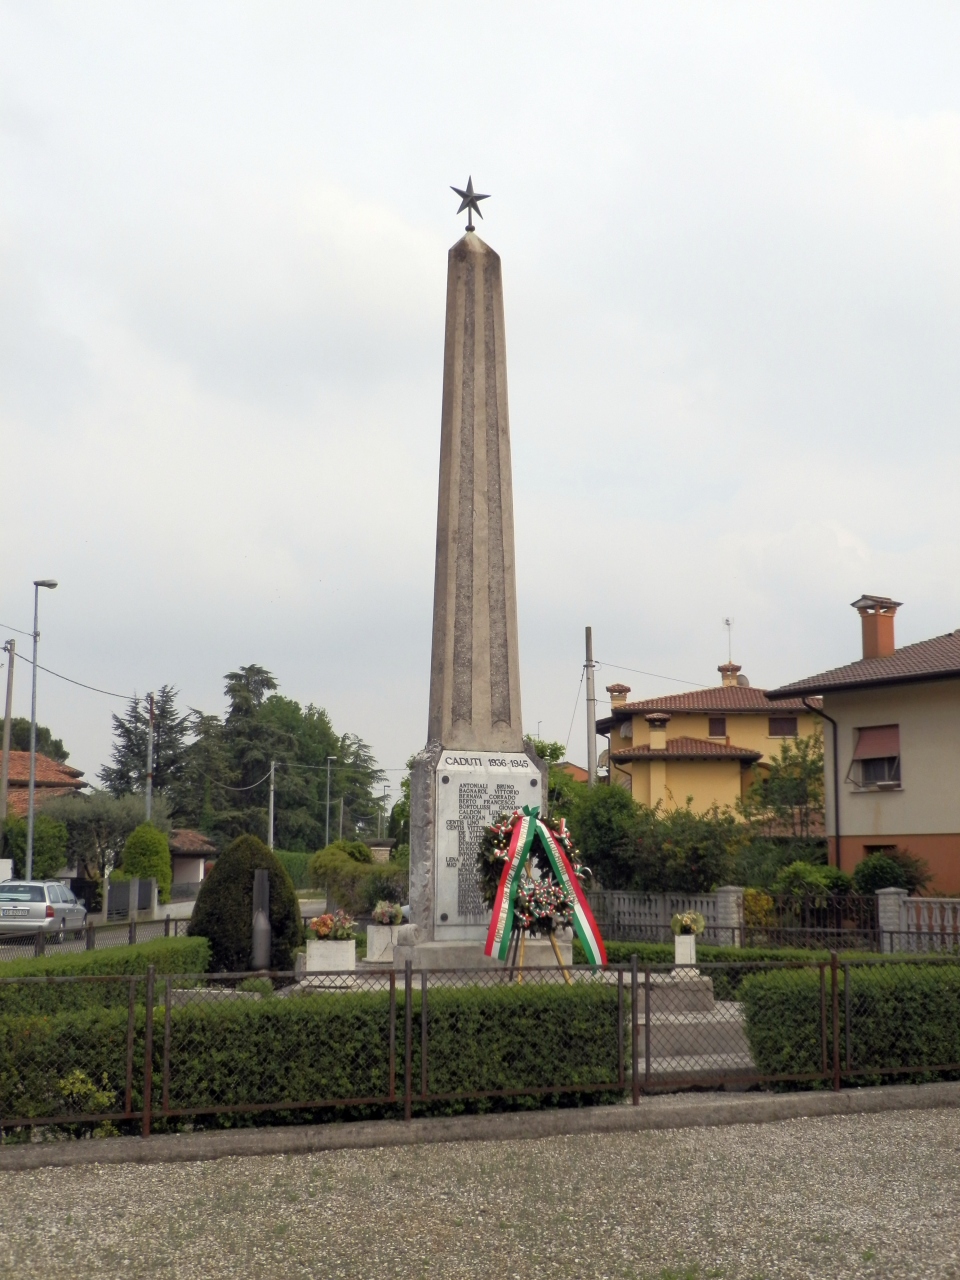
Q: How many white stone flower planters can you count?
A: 3